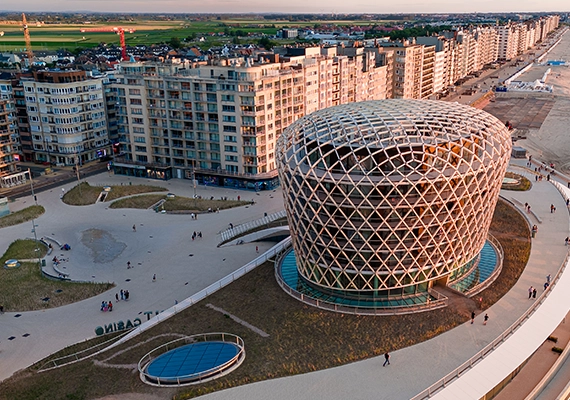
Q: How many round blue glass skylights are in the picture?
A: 1